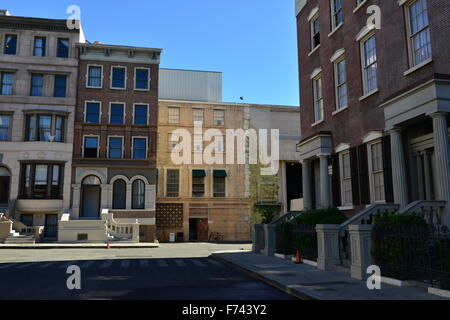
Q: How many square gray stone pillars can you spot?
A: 4